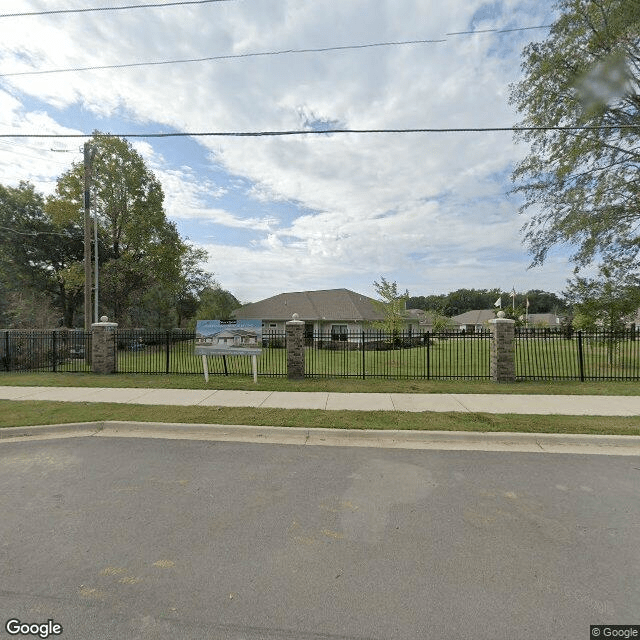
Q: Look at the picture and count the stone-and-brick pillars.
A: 3